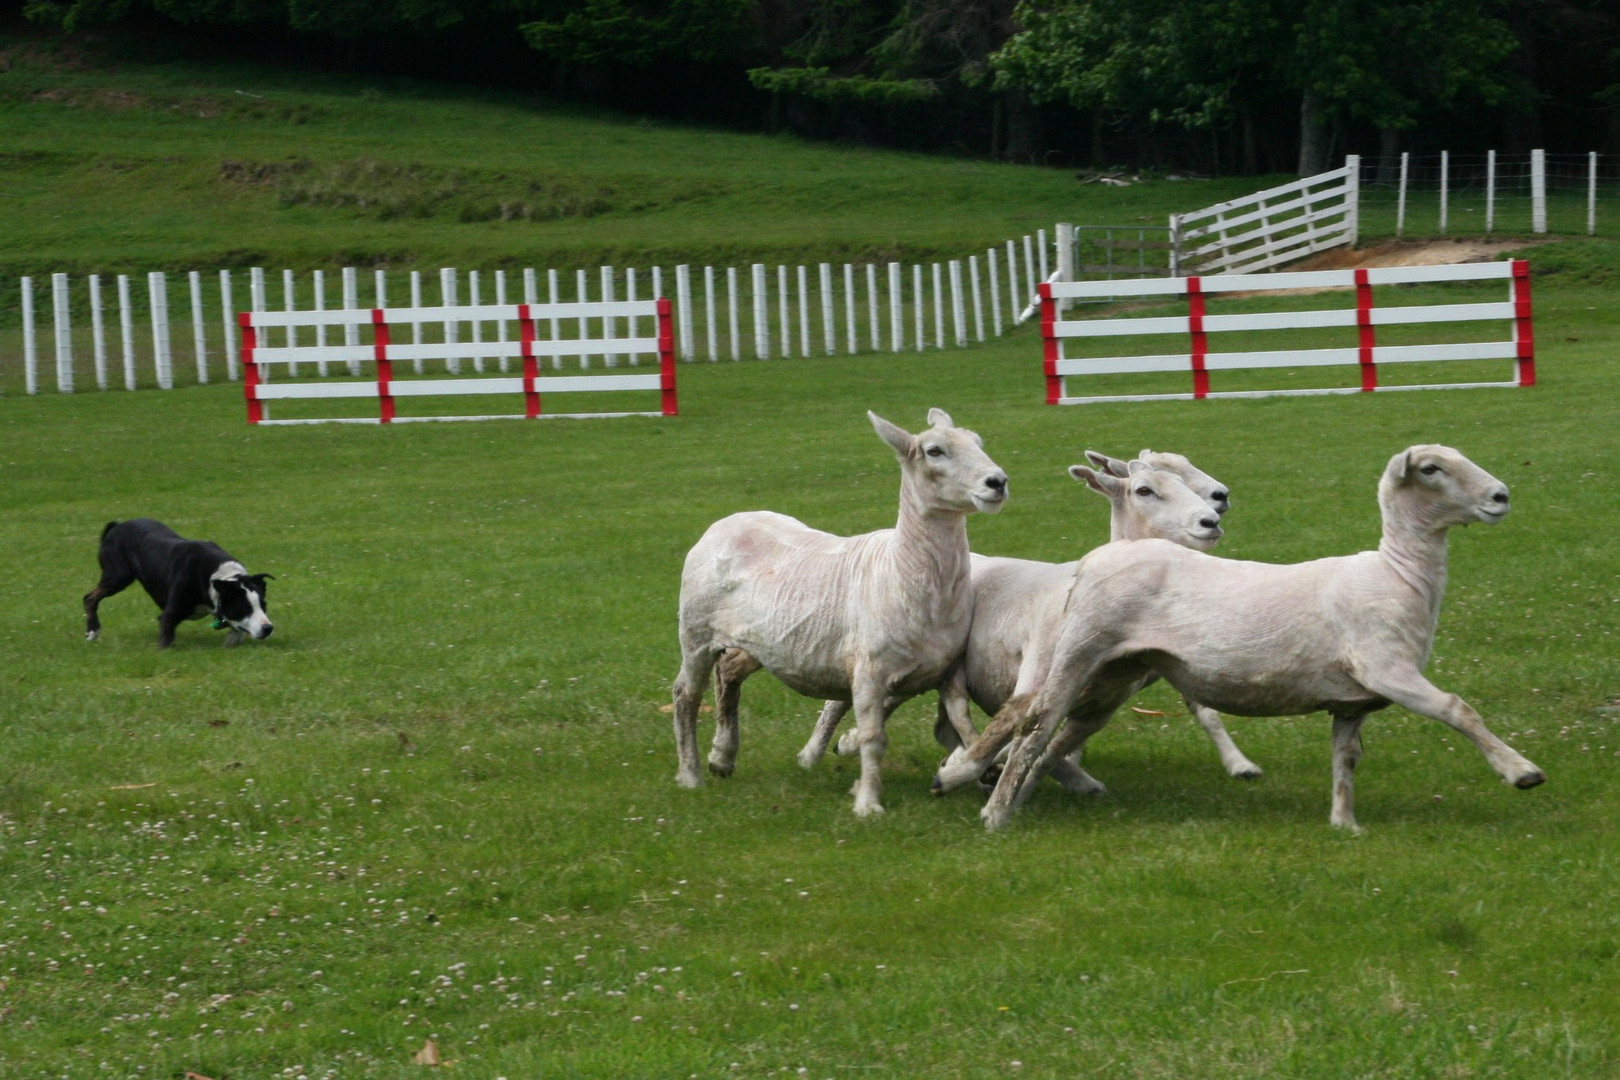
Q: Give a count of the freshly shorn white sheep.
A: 4